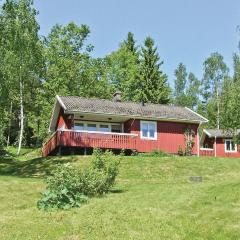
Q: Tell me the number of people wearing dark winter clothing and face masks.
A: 0